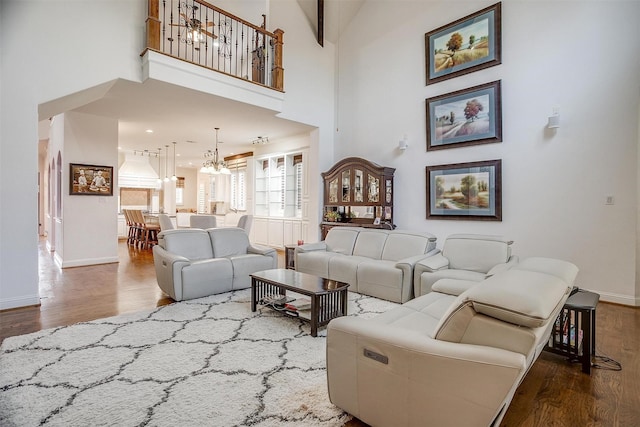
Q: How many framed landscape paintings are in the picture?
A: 3